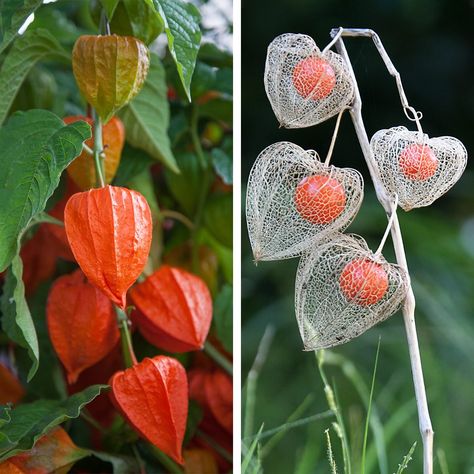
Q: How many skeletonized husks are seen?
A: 4